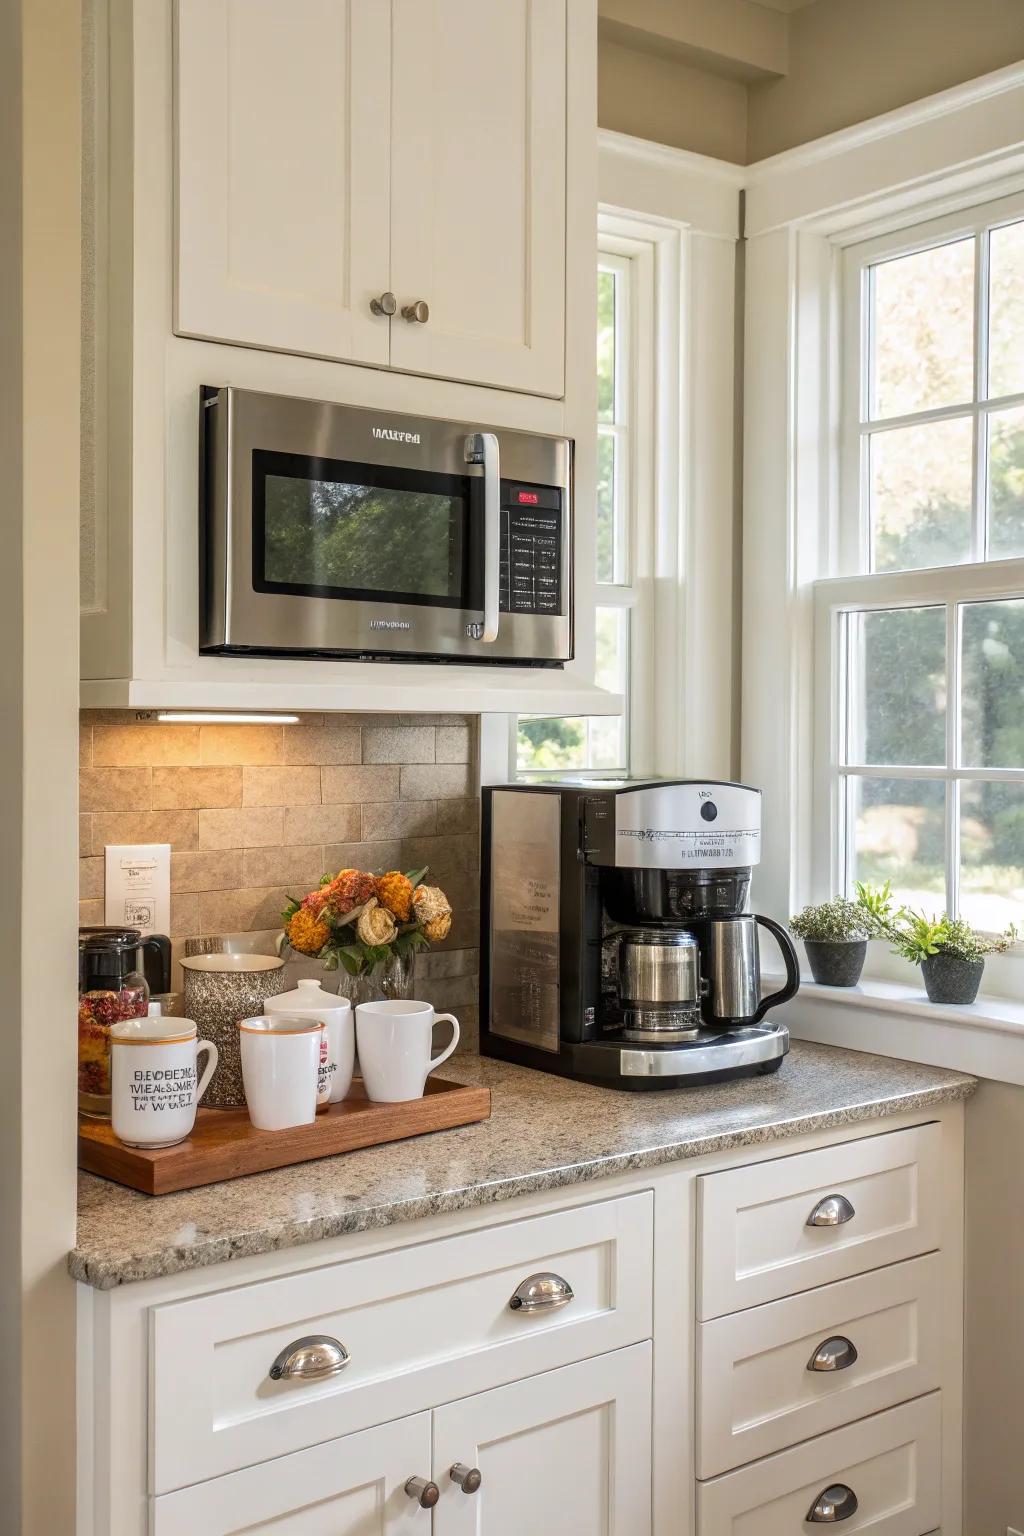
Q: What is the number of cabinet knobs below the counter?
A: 2